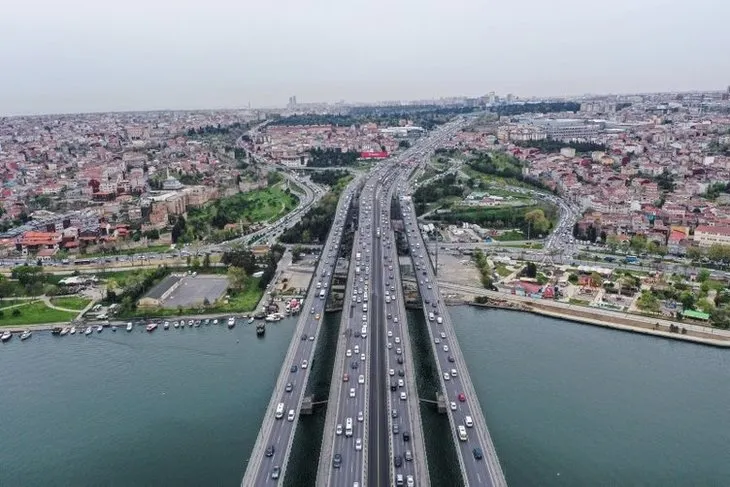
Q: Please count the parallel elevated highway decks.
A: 3